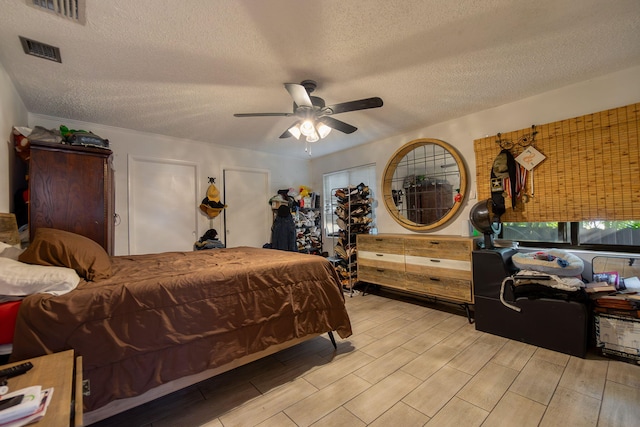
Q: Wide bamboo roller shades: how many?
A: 1